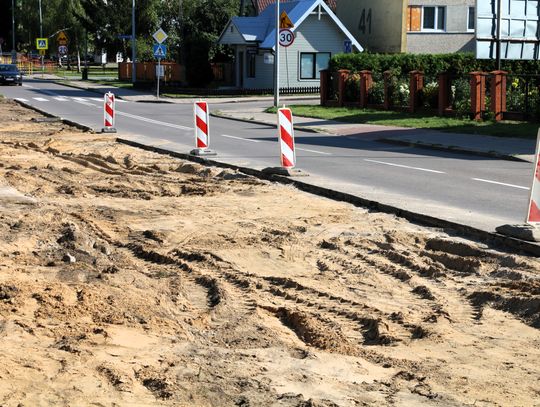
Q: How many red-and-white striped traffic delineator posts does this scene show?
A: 4